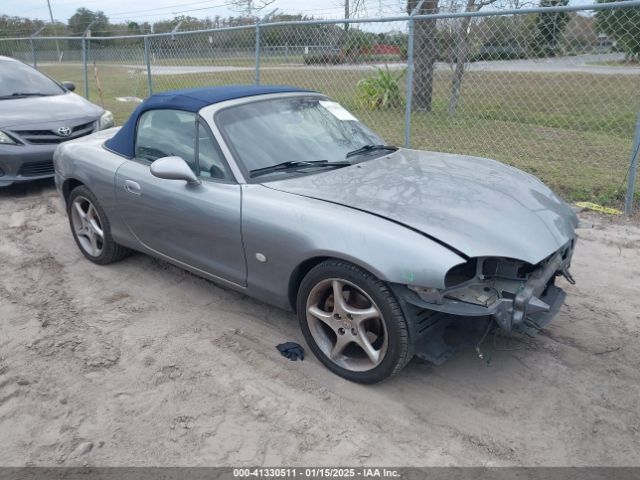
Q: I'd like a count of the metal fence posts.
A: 6